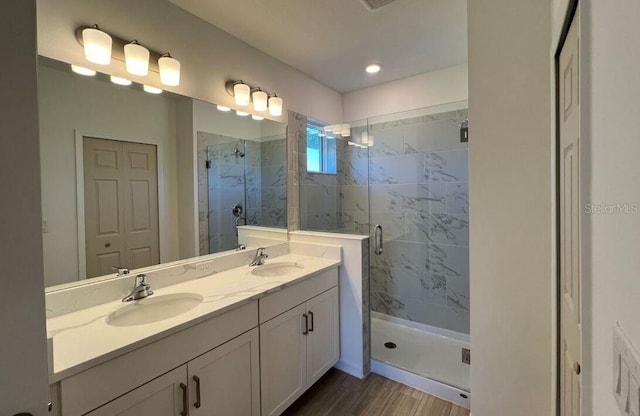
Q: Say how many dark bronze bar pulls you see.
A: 4